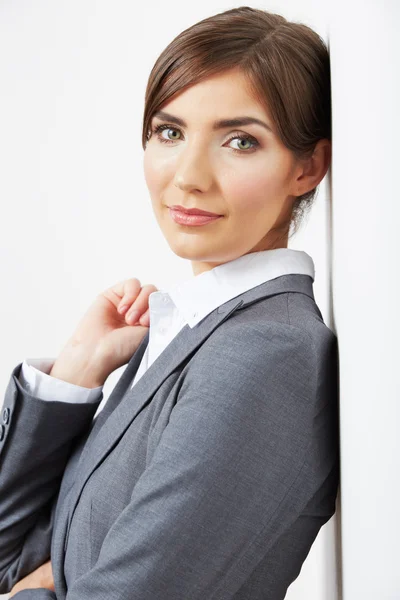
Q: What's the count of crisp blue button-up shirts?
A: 0